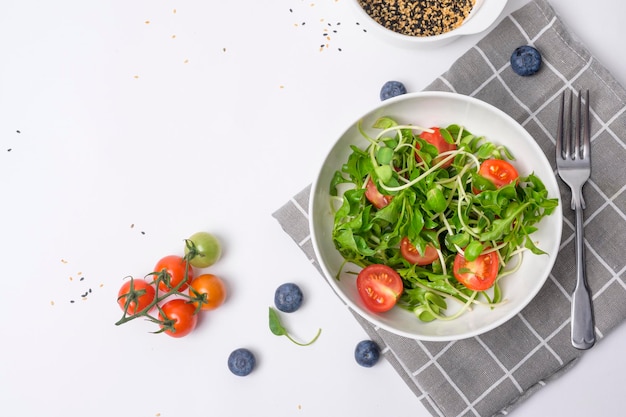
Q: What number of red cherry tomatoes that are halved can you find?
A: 6